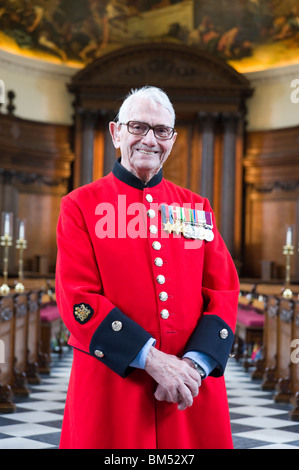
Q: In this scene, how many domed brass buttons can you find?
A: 11